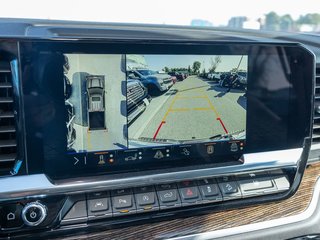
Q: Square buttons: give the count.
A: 7